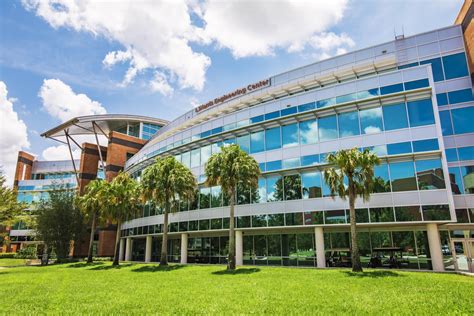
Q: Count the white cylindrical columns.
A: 7